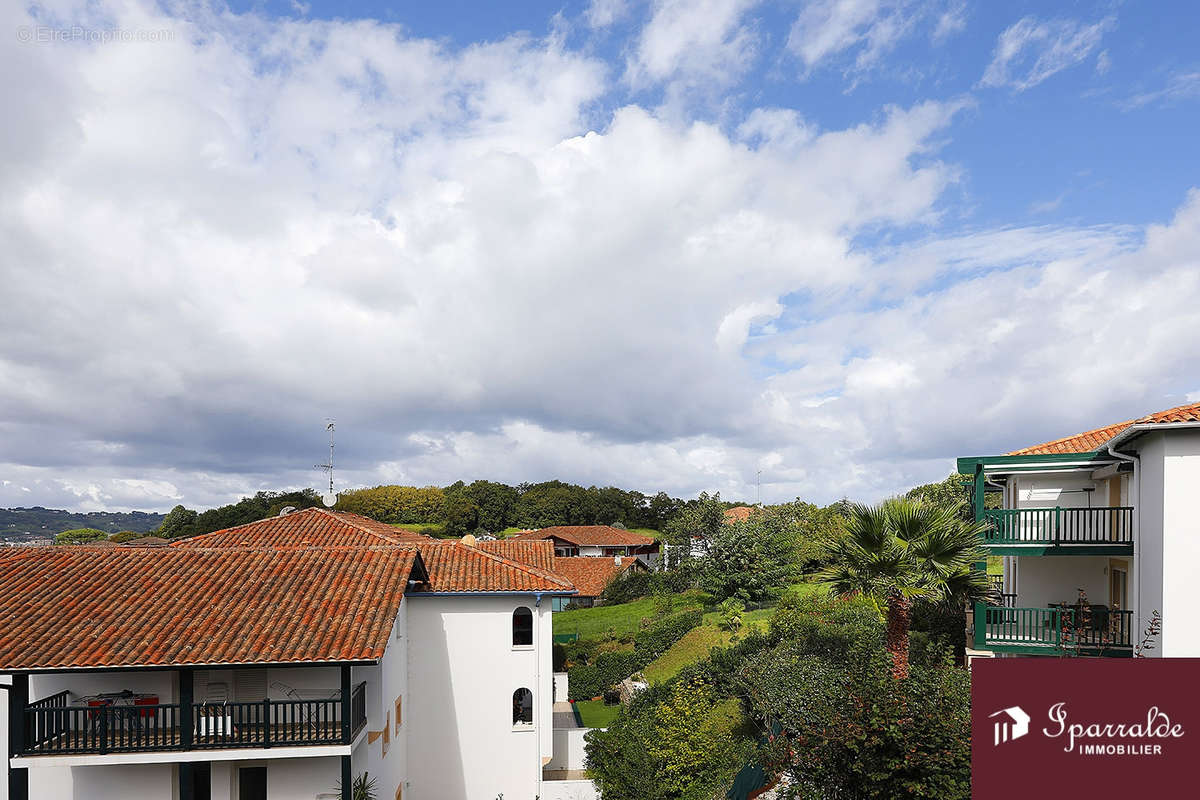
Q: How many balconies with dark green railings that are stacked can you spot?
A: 2